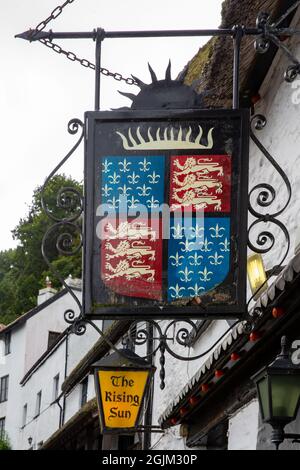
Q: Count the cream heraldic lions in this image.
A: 6